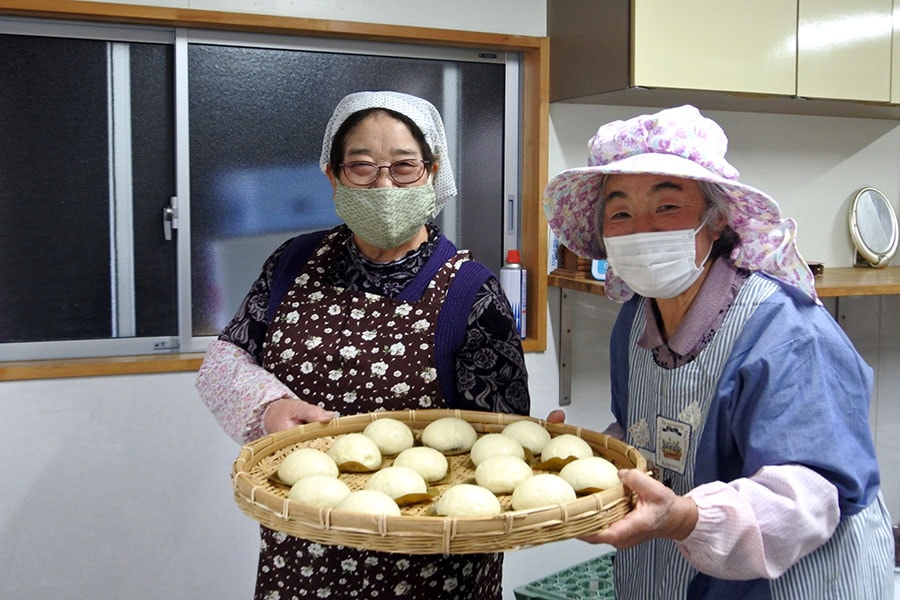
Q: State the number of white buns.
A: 15